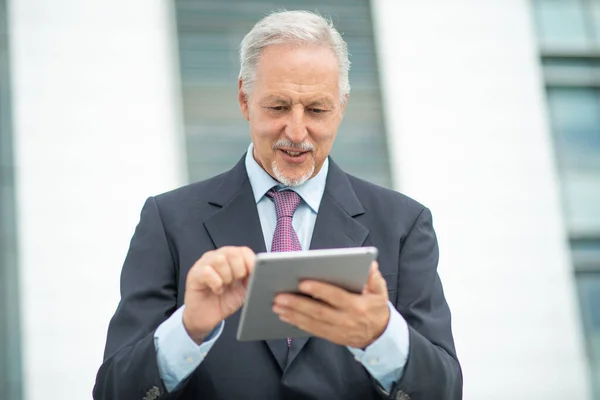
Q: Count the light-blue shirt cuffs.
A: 2